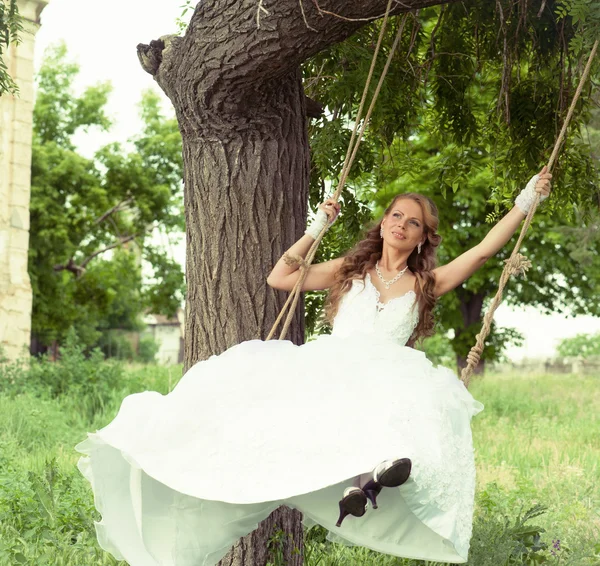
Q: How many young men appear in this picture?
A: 0